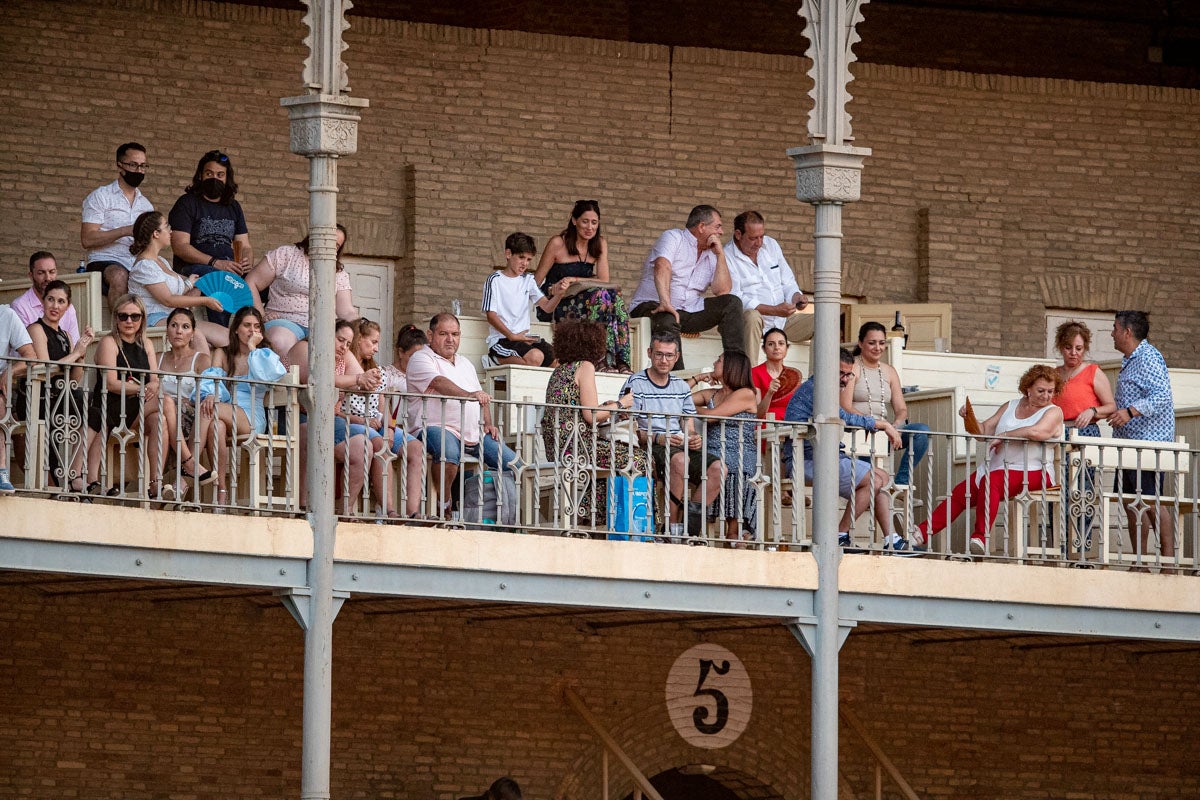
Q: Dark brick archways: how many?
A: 1